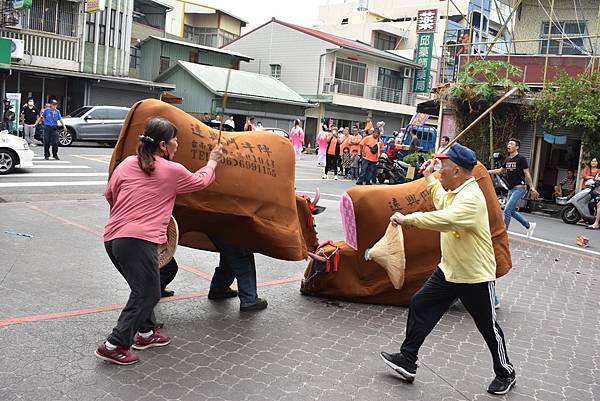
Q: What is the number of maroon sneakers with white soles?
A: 2